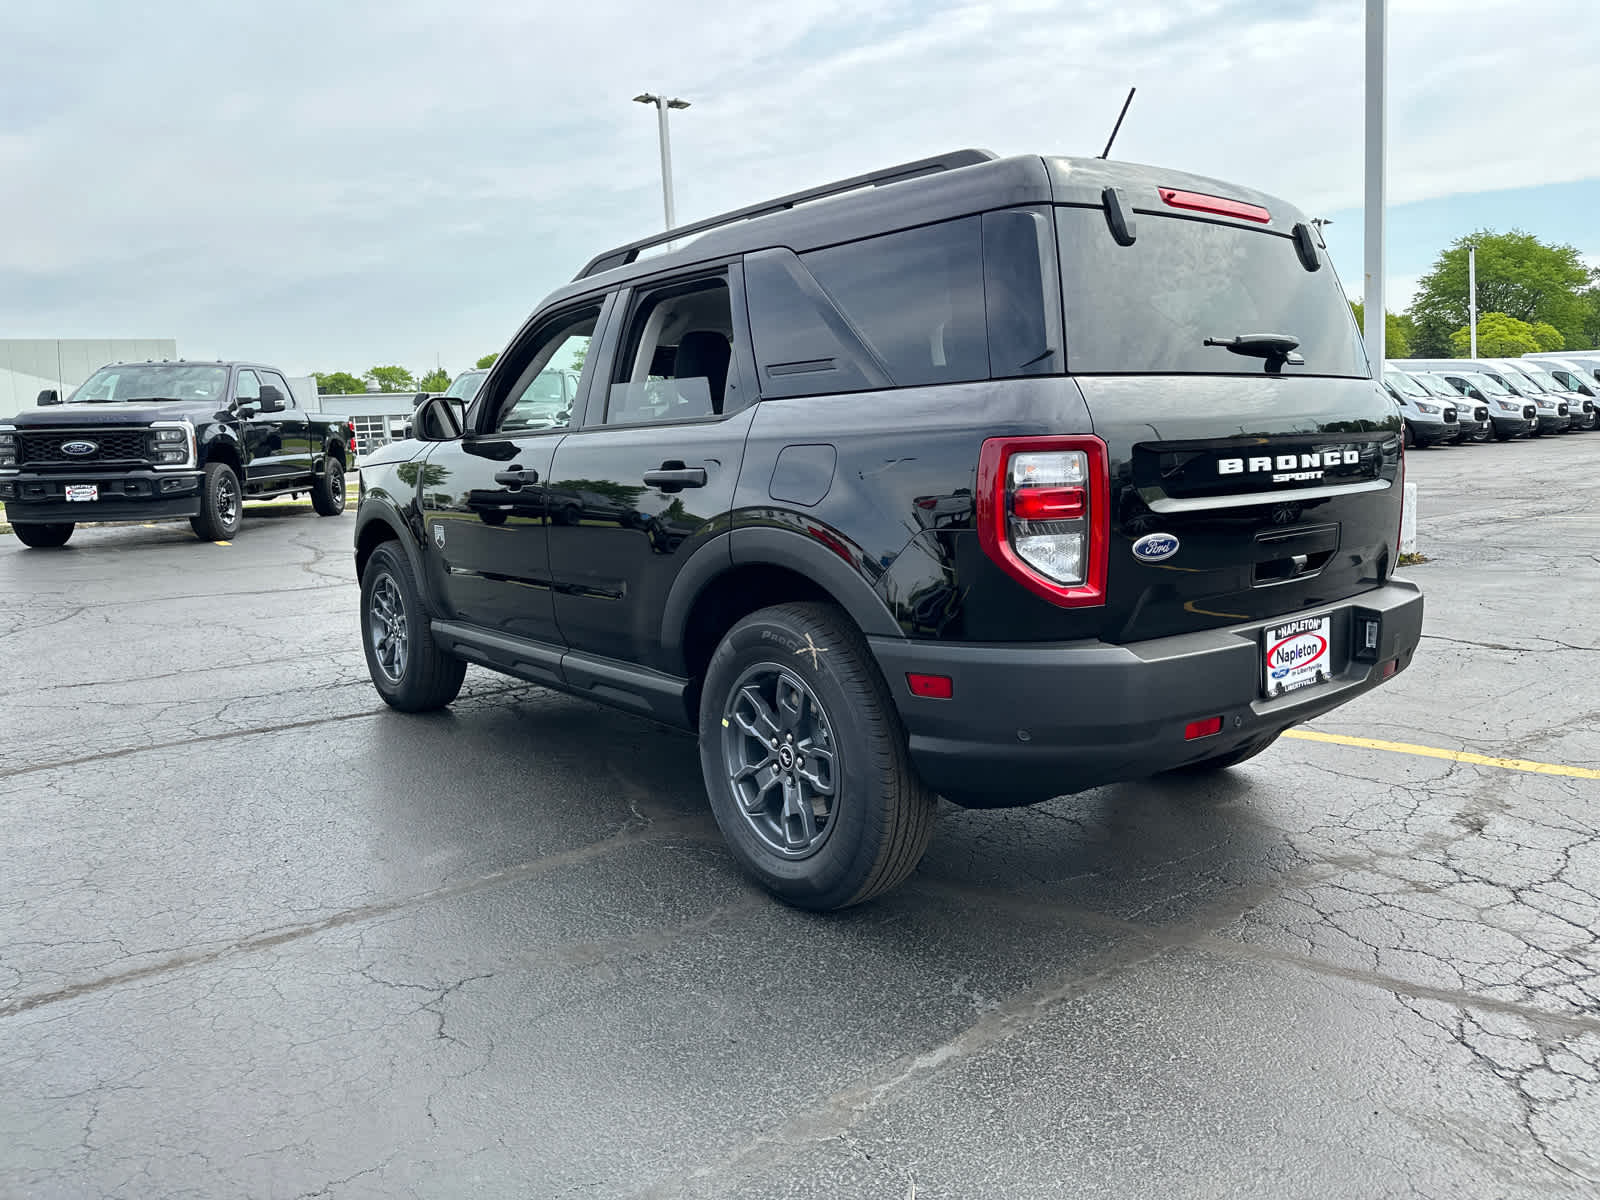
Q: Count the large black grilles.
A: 1